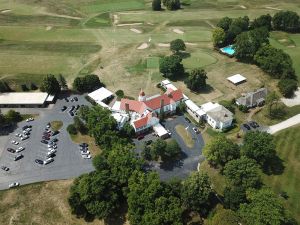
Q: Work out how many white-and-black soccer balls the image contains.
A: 0